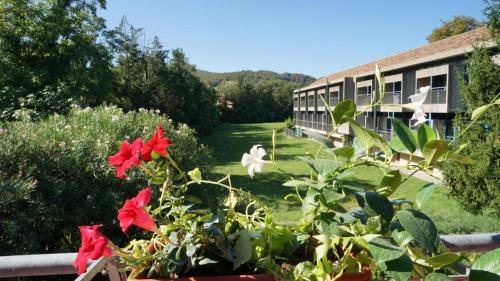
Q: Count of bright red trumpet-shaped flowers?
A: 4